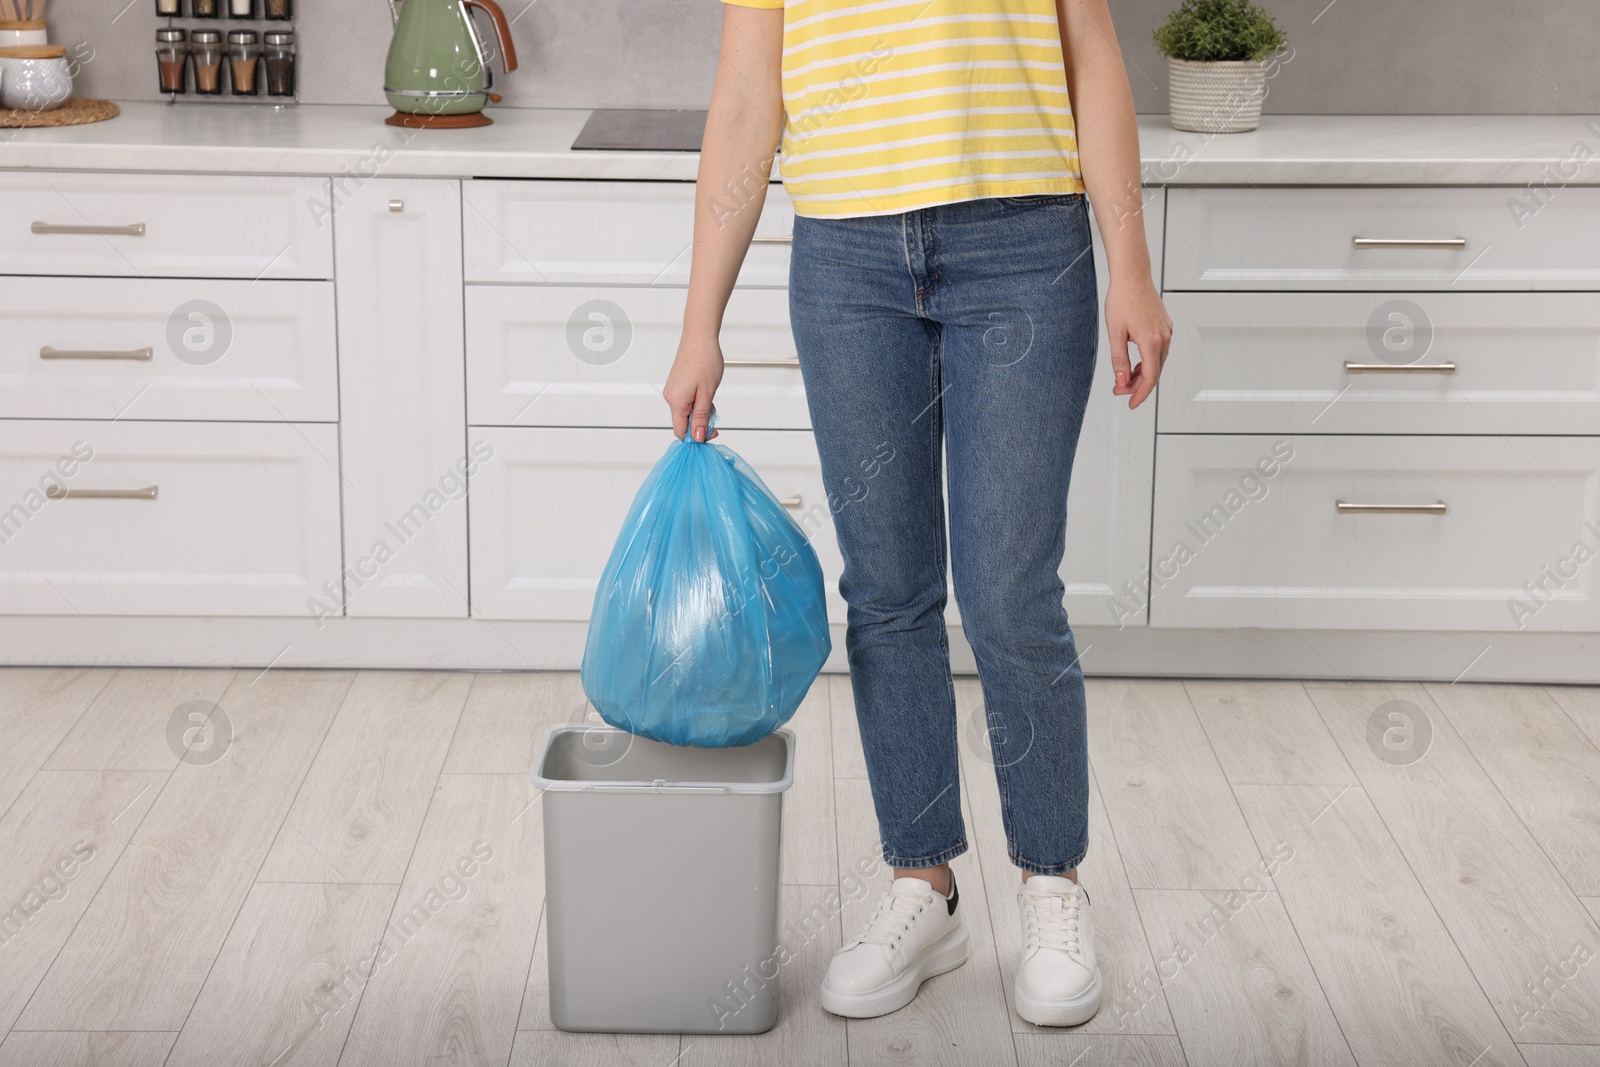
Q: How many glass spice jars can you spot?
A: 8